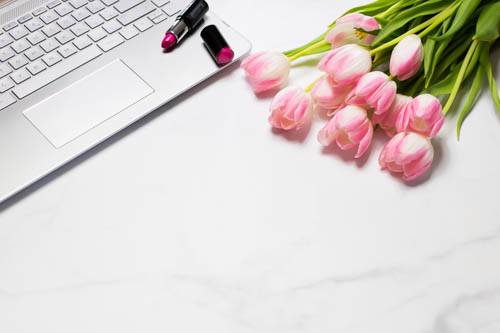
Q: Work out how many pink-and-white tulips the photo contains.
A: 11